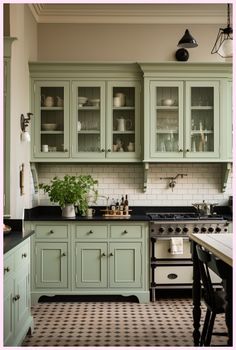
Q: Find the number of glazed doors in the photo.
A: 5